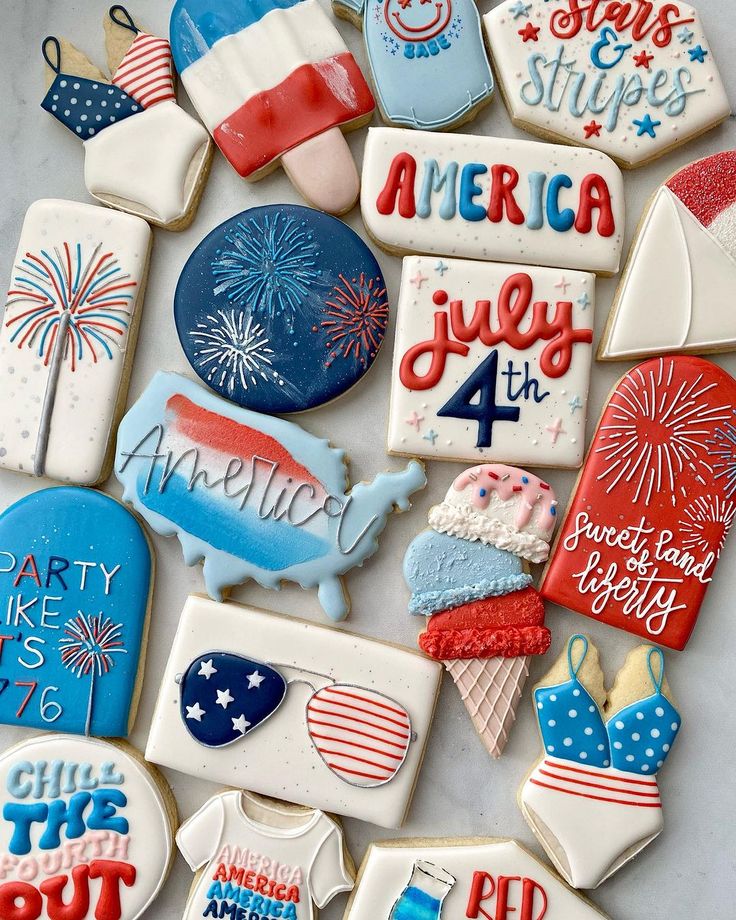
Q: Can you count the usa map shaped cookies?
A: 1